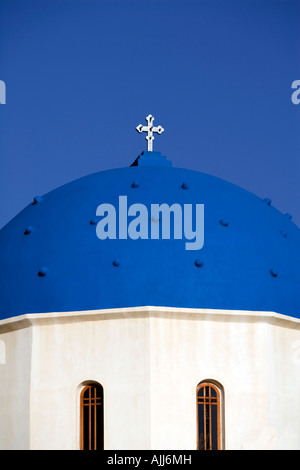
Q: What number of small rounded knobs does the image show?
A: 14